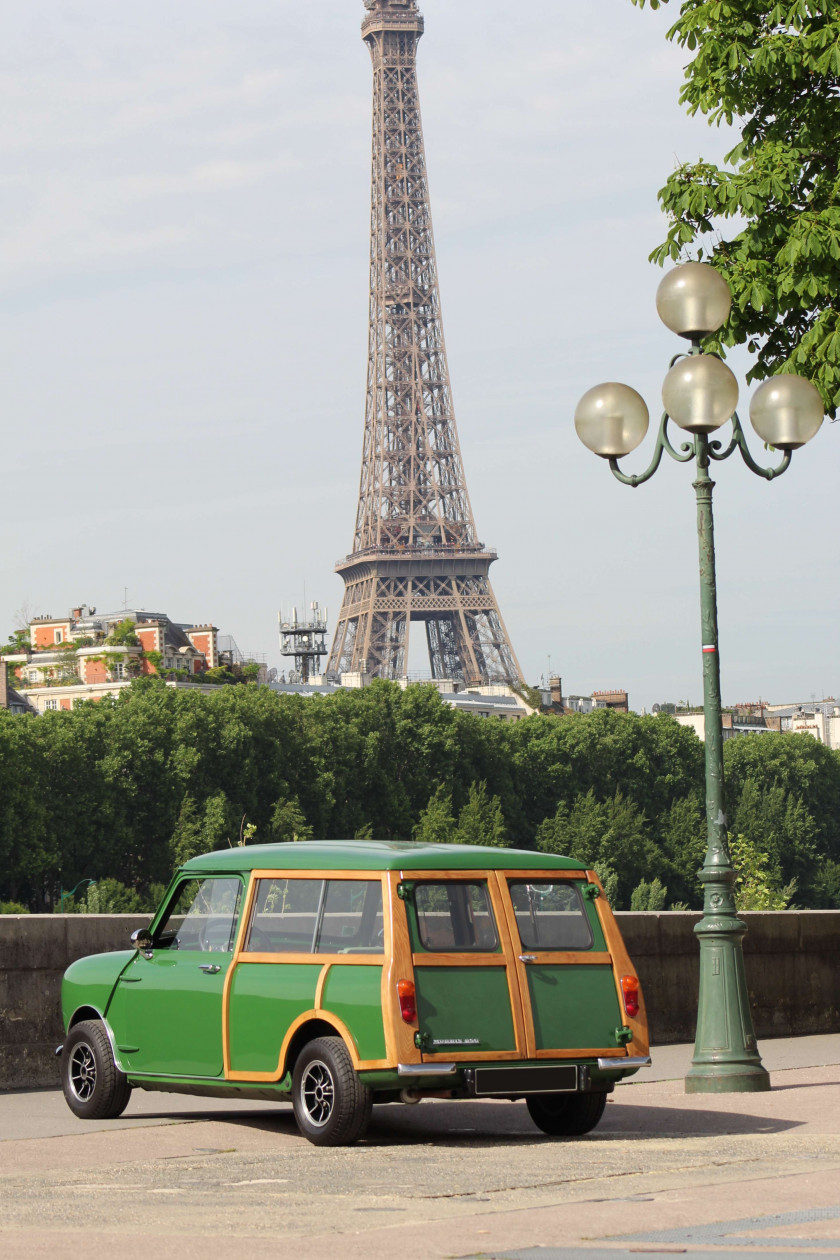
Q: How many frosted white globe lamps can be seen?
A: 4